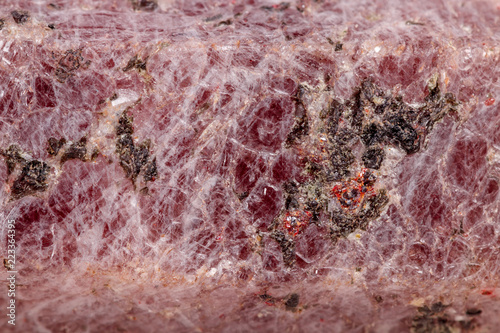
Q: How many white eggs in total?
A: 0